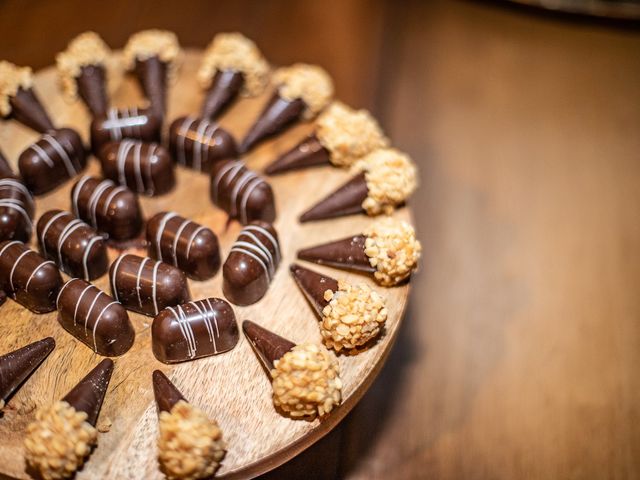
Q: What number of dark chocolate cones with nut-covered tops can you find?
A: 13